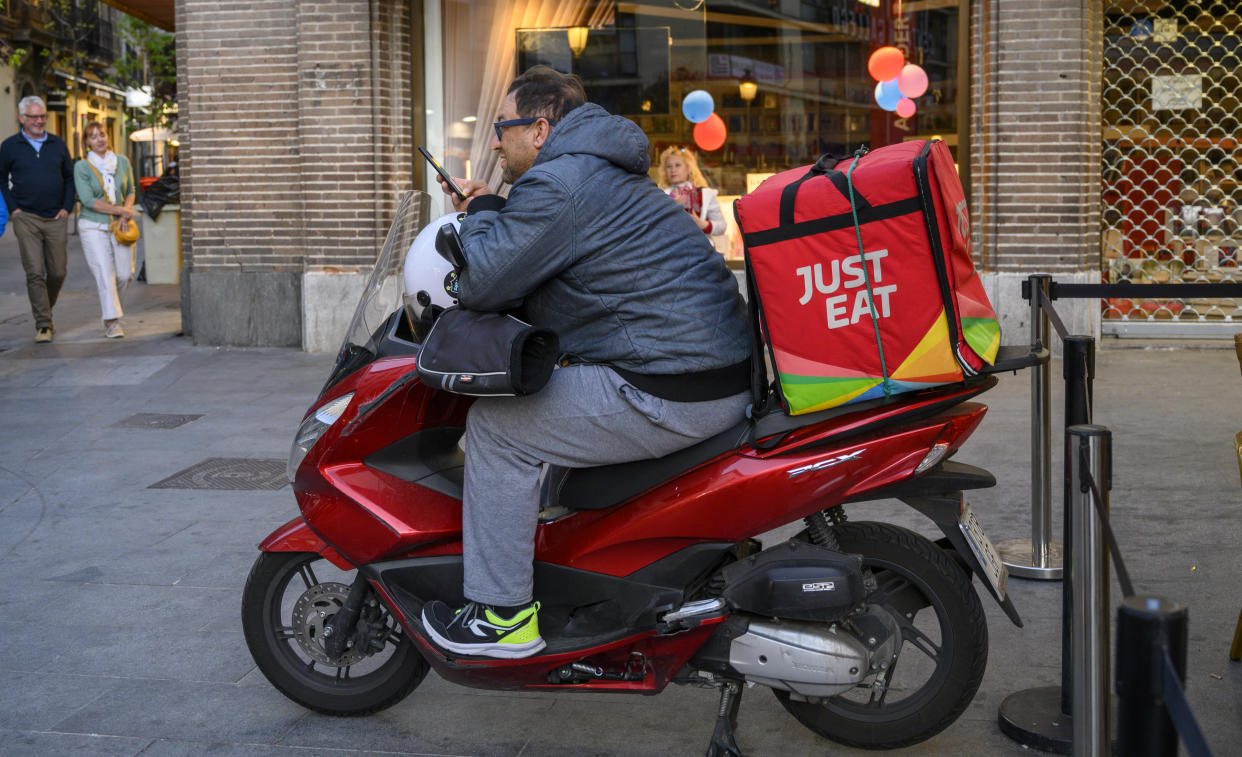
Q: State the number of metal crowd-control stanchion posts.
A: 4